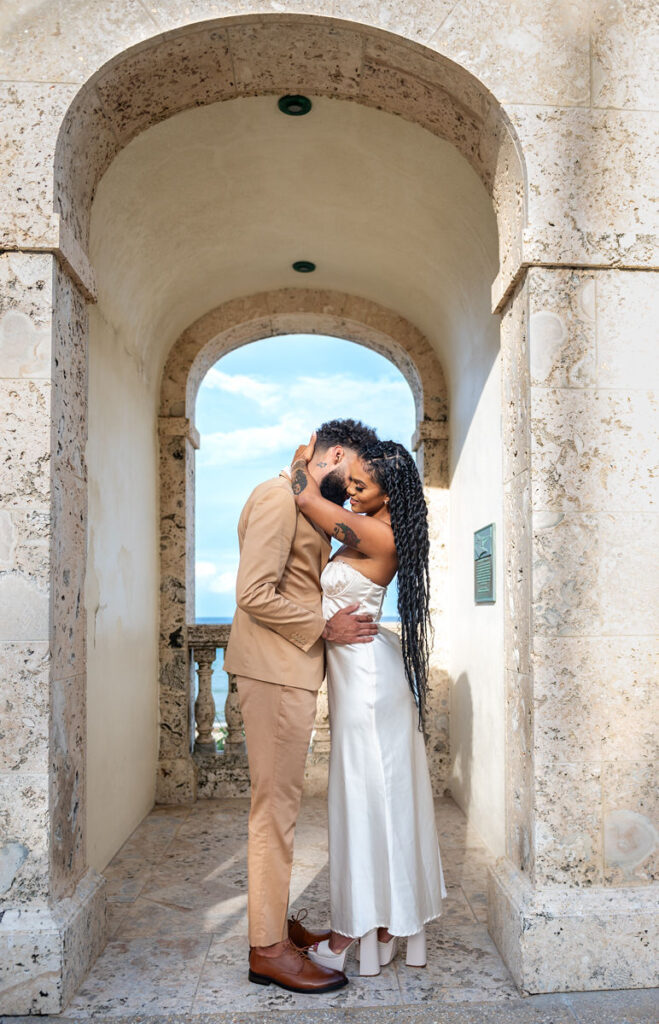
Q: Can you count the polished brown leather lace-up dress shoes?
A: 2